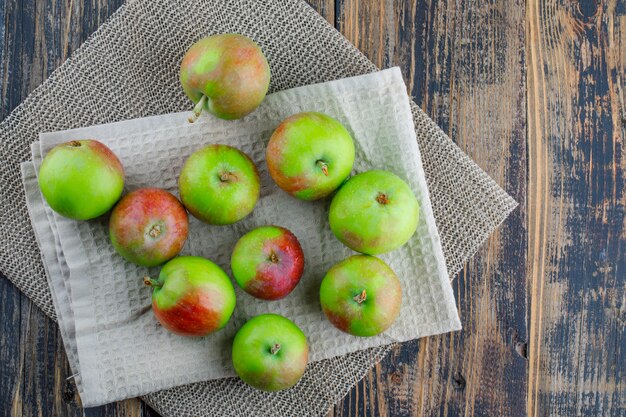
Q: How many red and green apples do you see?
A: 10